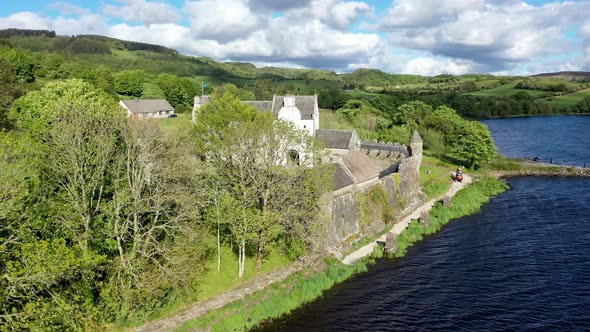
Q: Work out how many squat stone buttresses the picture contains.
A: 3